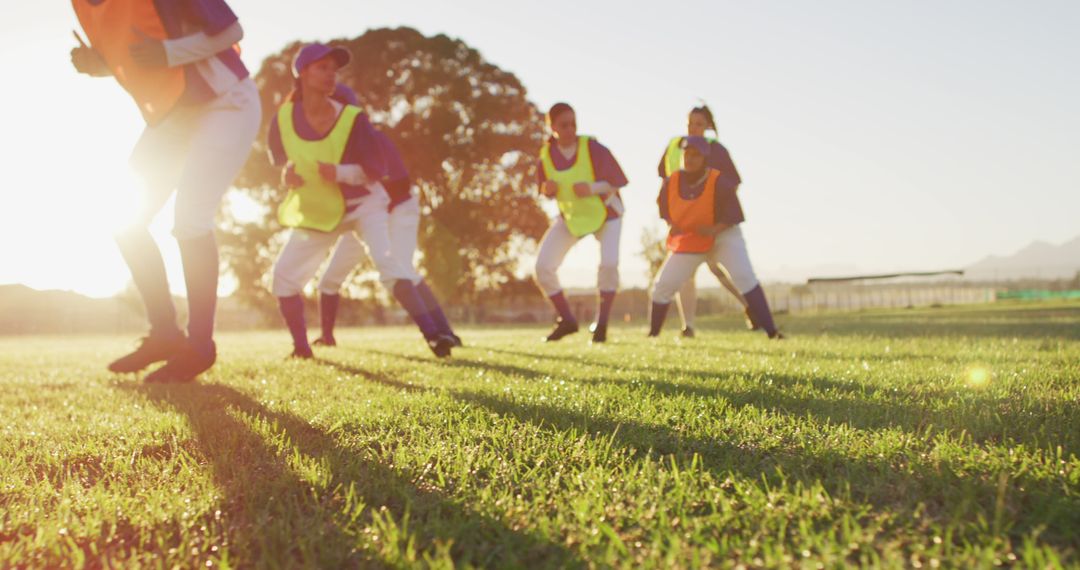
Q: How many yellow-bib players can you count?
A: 3